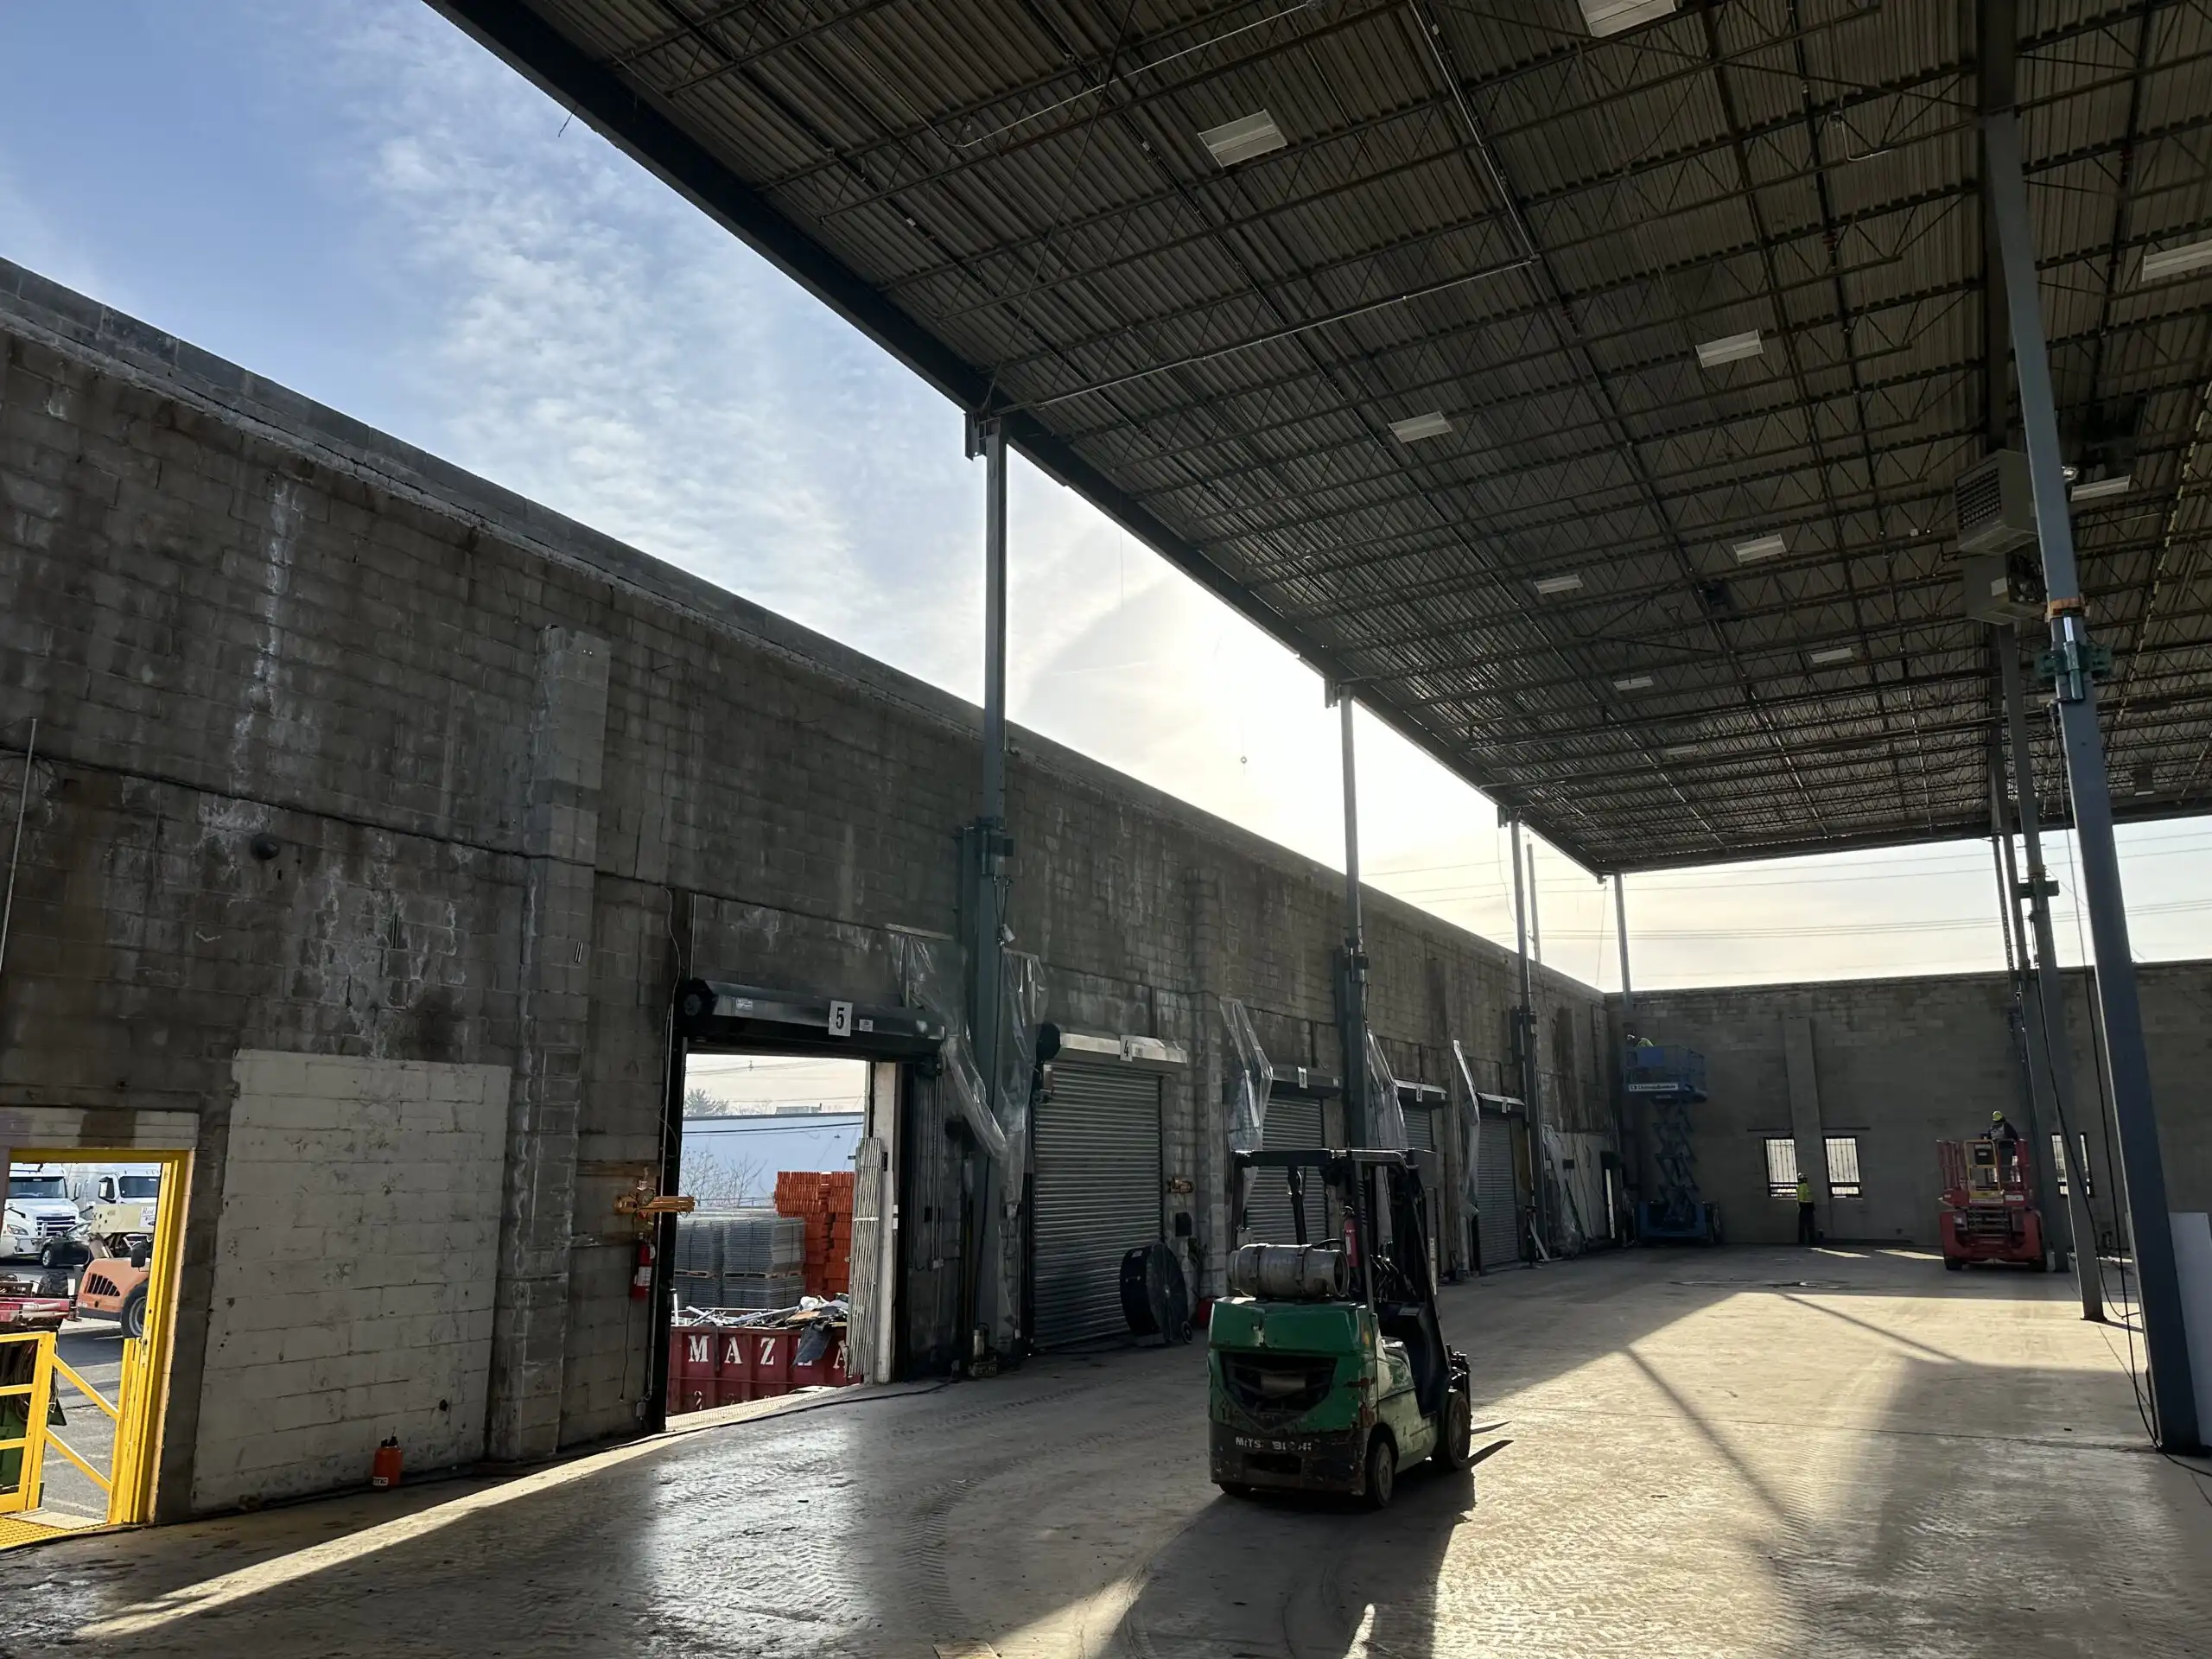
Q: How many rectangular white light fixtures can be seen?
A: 11